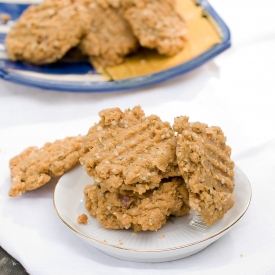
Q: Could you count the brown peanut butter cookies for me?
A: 7